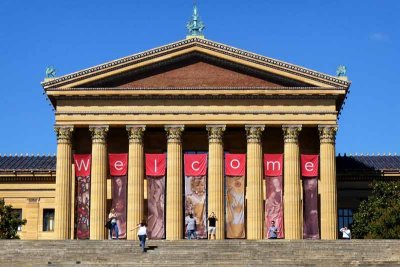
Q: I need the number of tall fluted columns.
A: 8